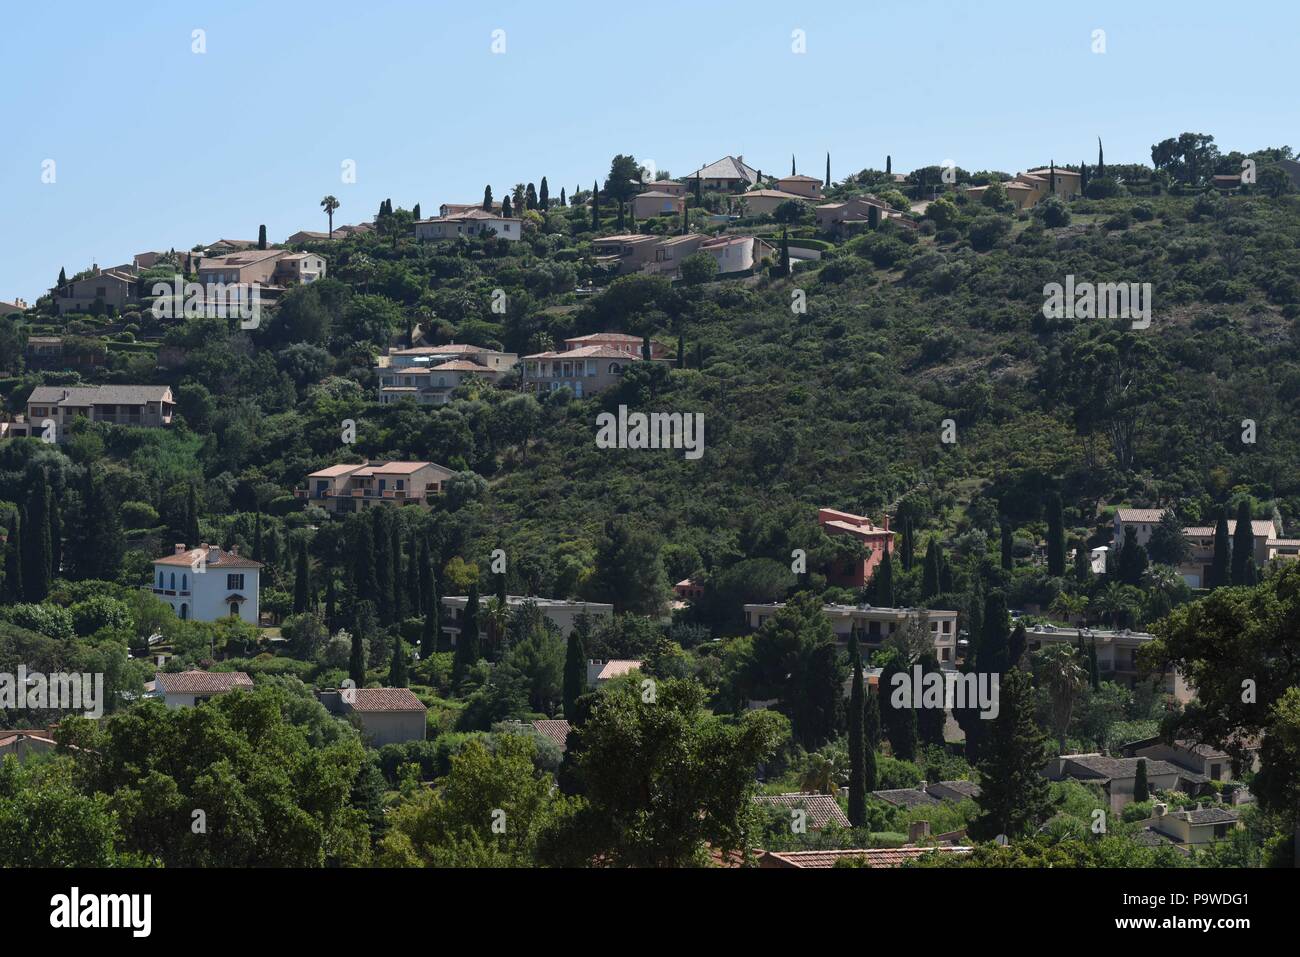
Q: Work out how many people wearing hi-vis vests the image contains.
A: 0